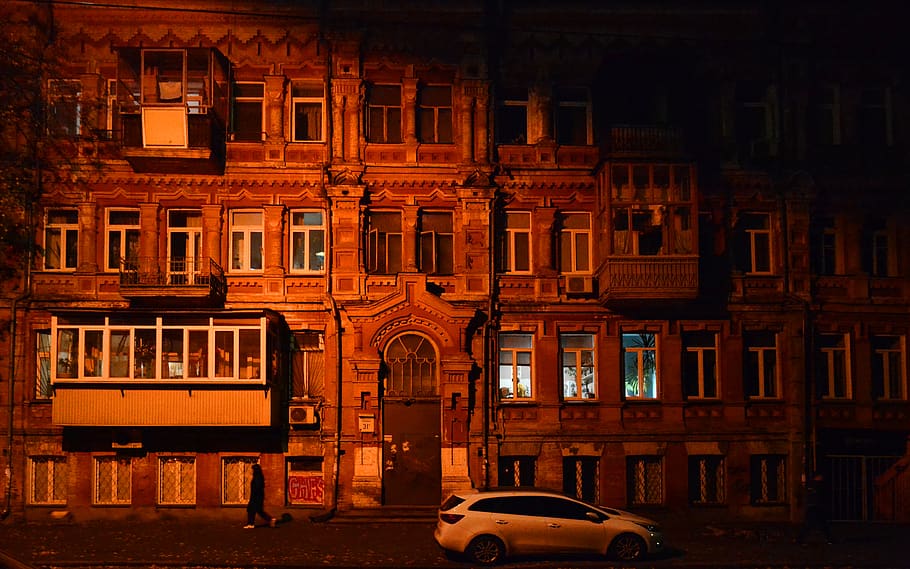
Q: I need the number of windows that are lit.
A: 3